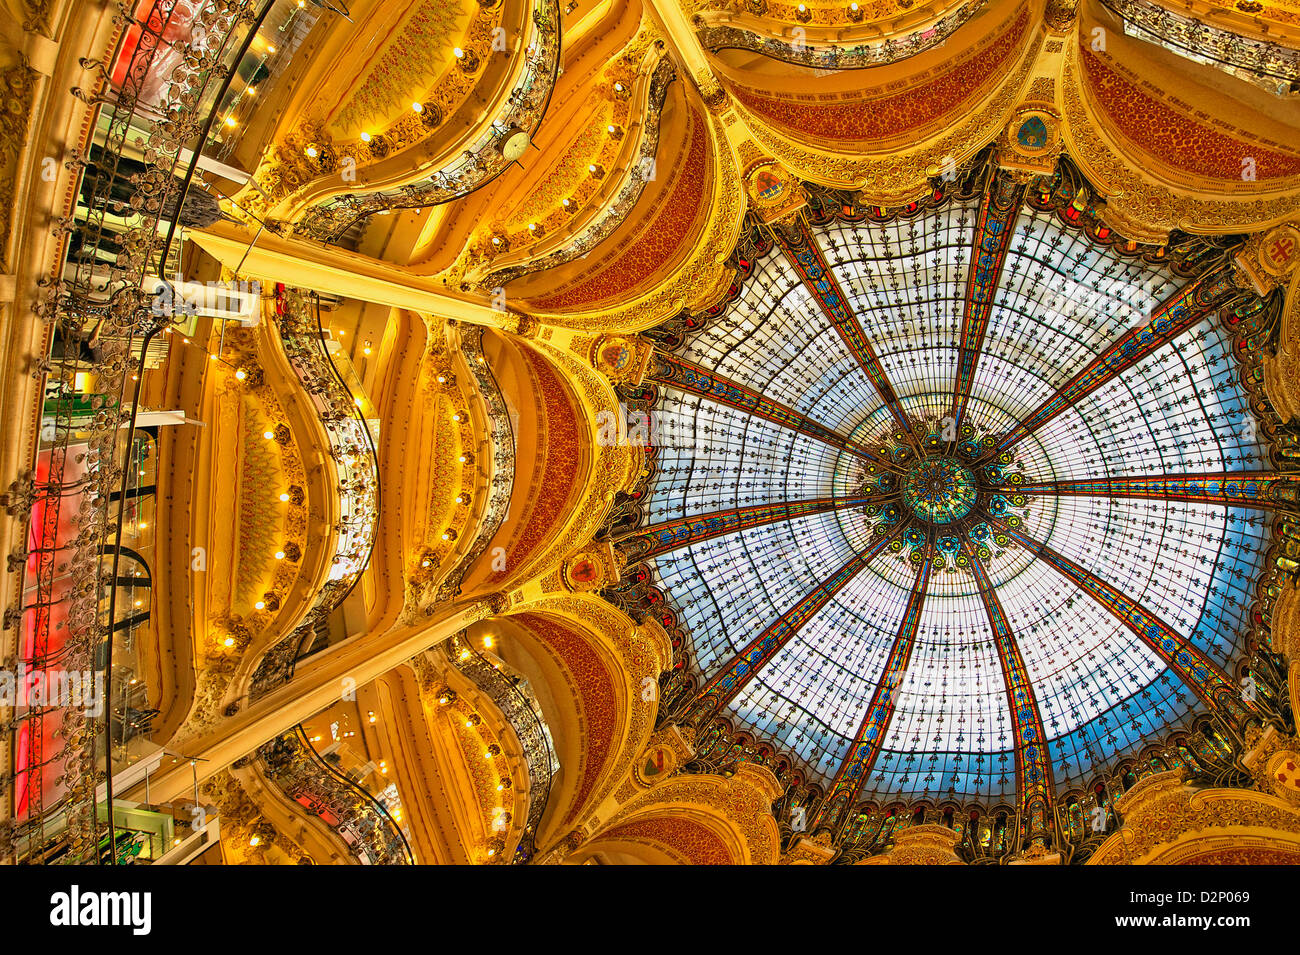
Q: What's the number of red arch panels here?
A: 7